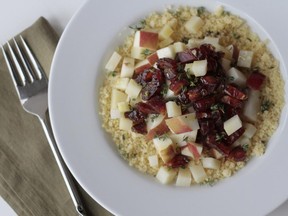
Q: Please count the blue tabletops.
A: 0